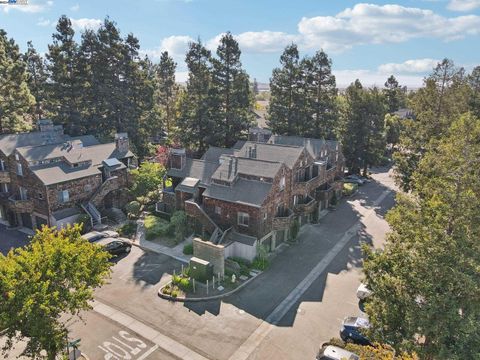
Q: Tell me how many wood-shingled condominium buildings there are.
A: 2